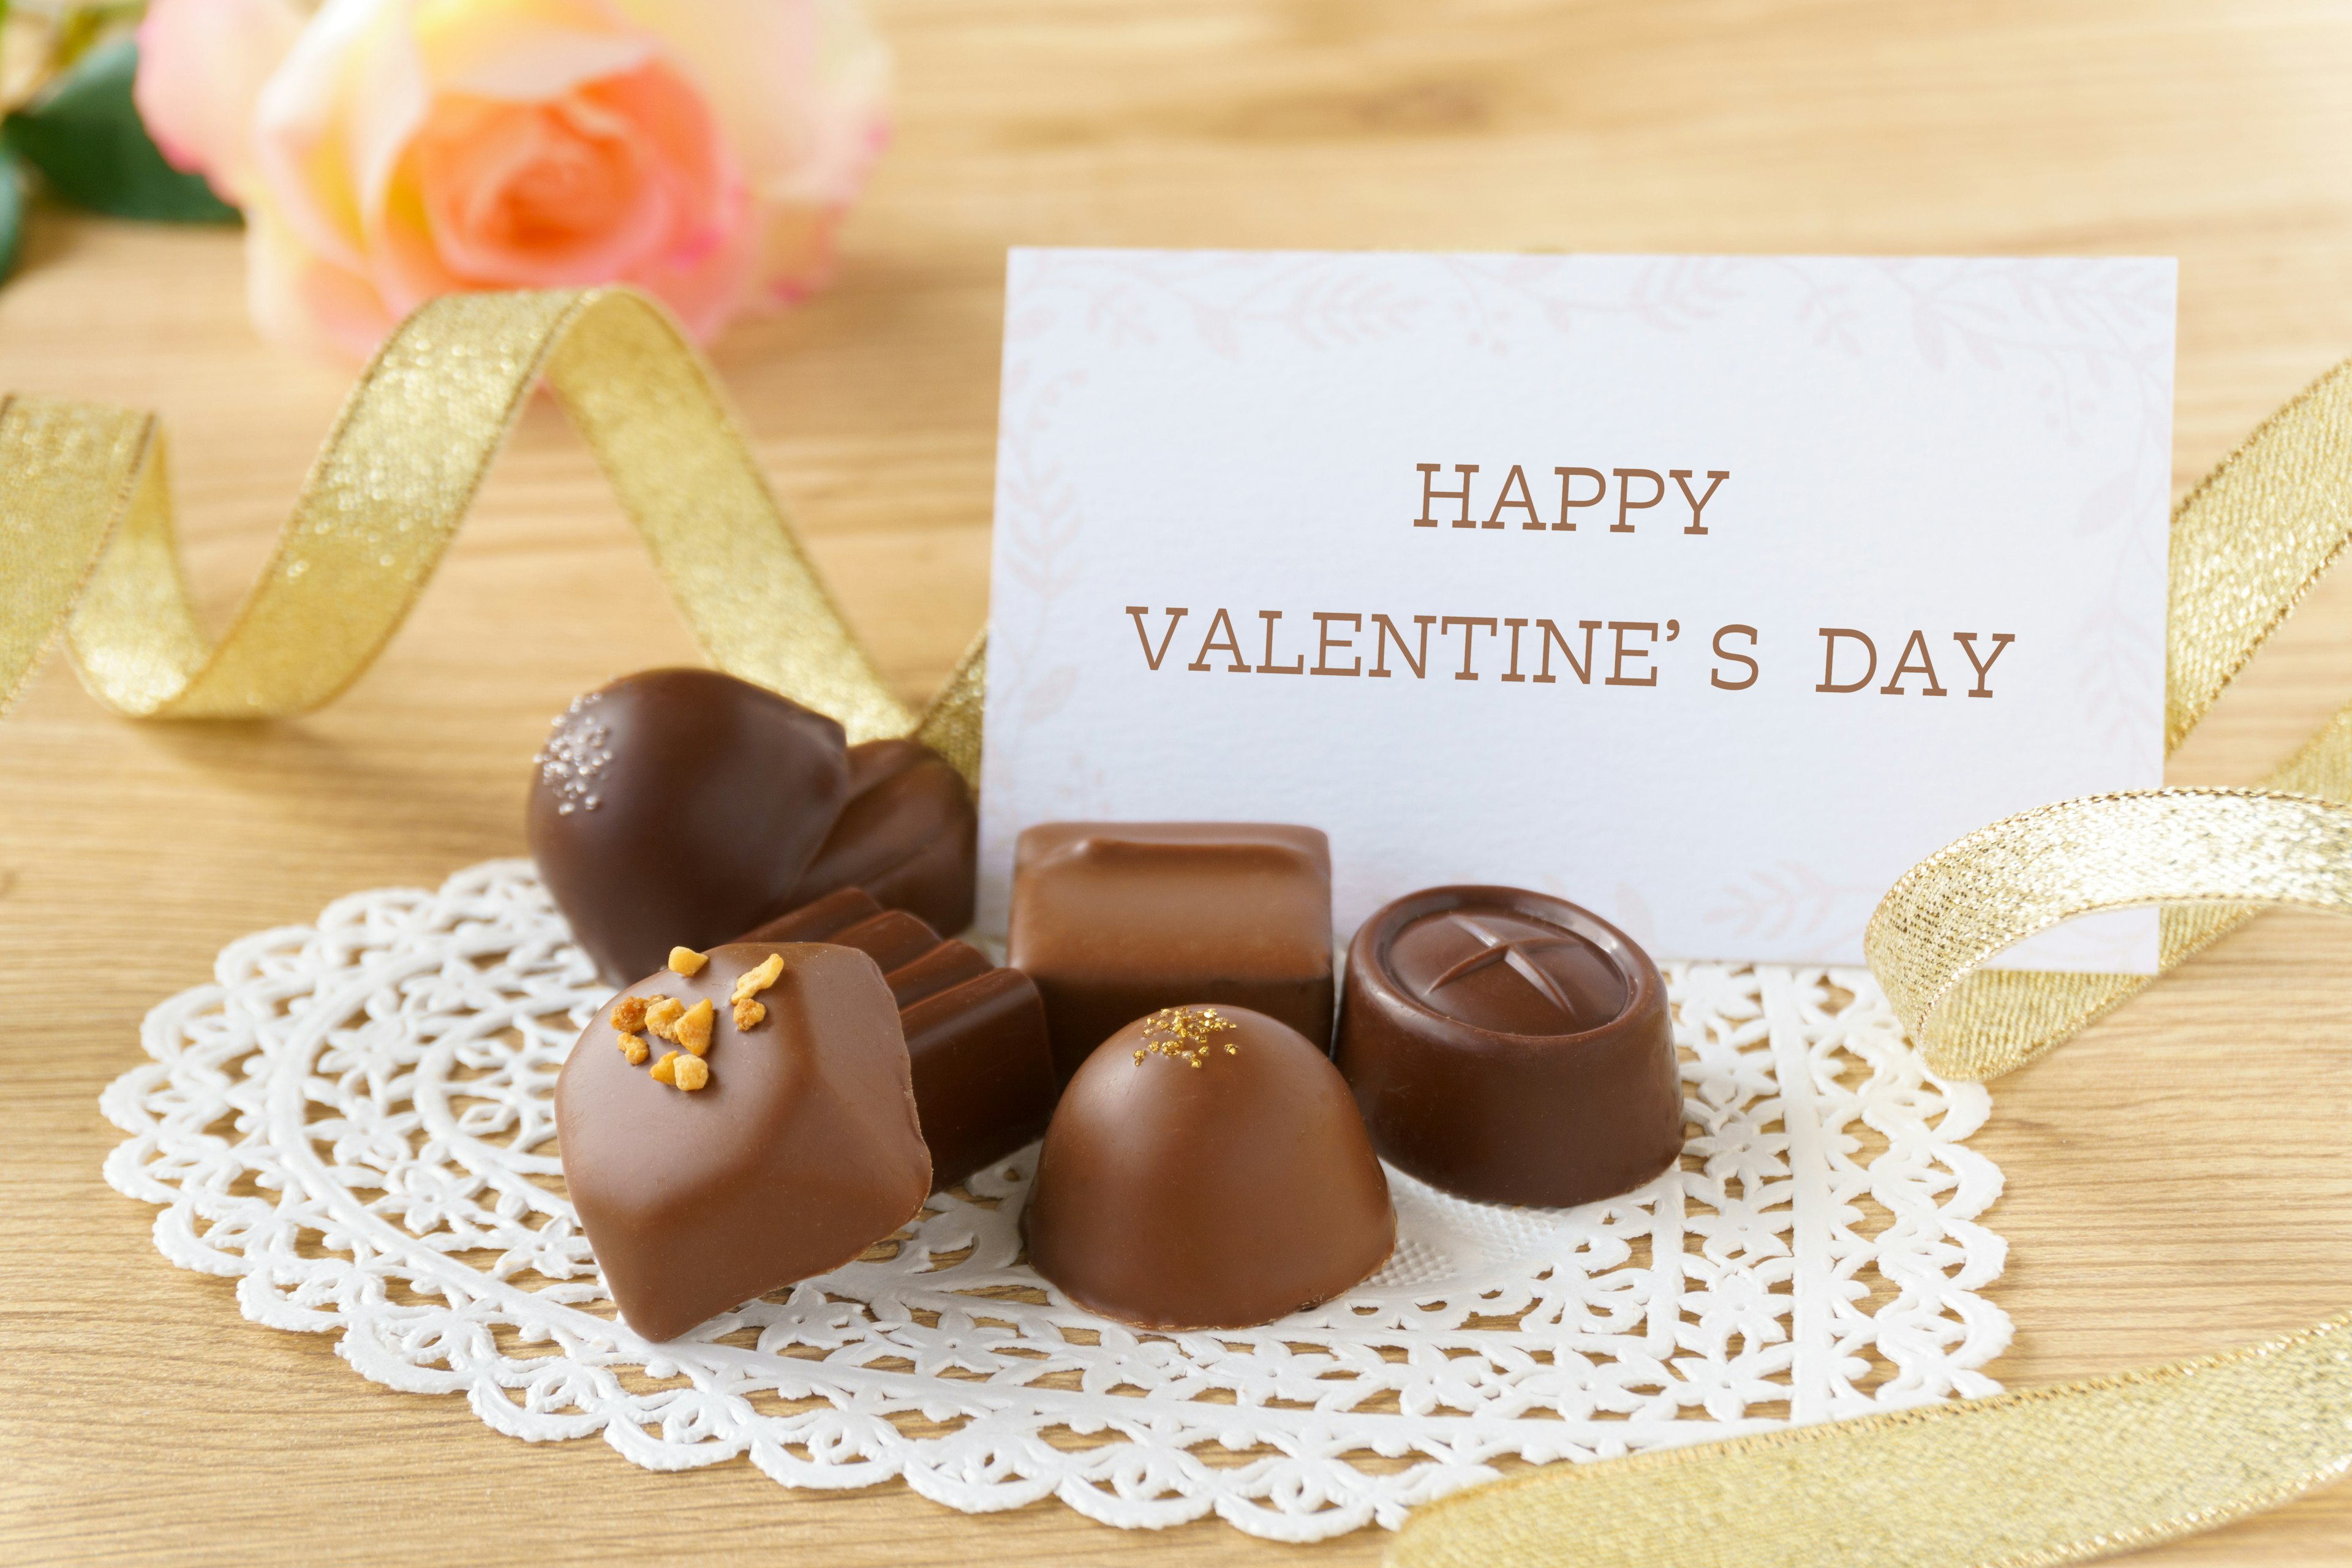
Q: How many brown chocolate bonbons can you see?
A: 7